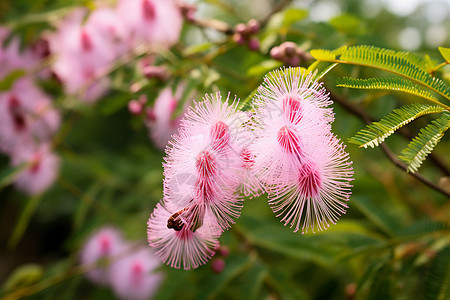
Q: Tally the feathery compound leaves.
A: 4